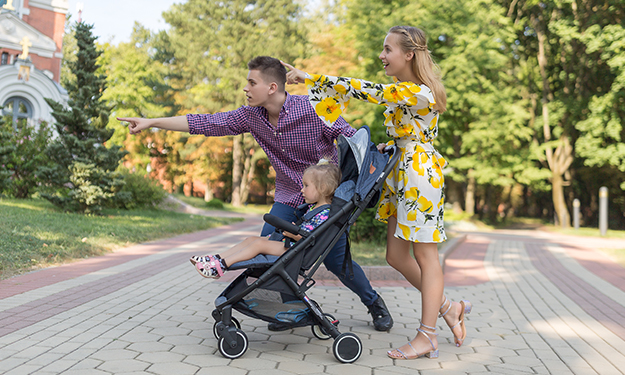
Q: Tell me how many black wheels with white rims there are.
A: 4